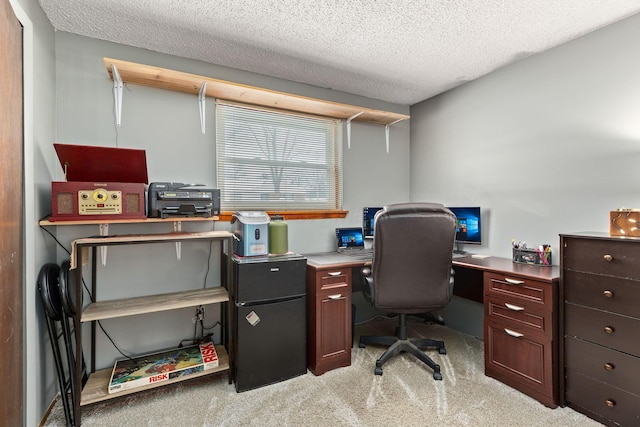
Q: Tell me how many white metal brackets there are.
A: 6